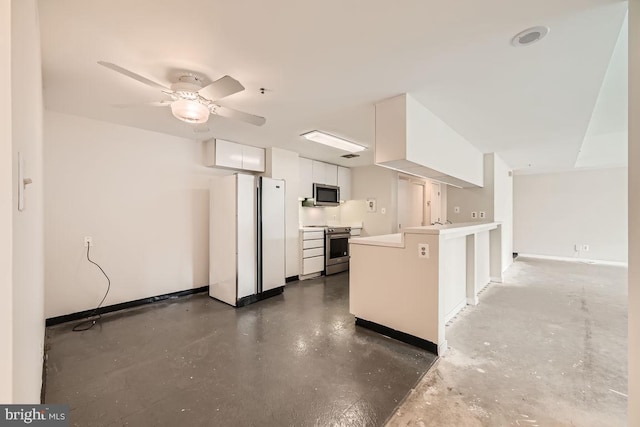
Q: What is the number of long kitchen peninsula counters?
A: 1